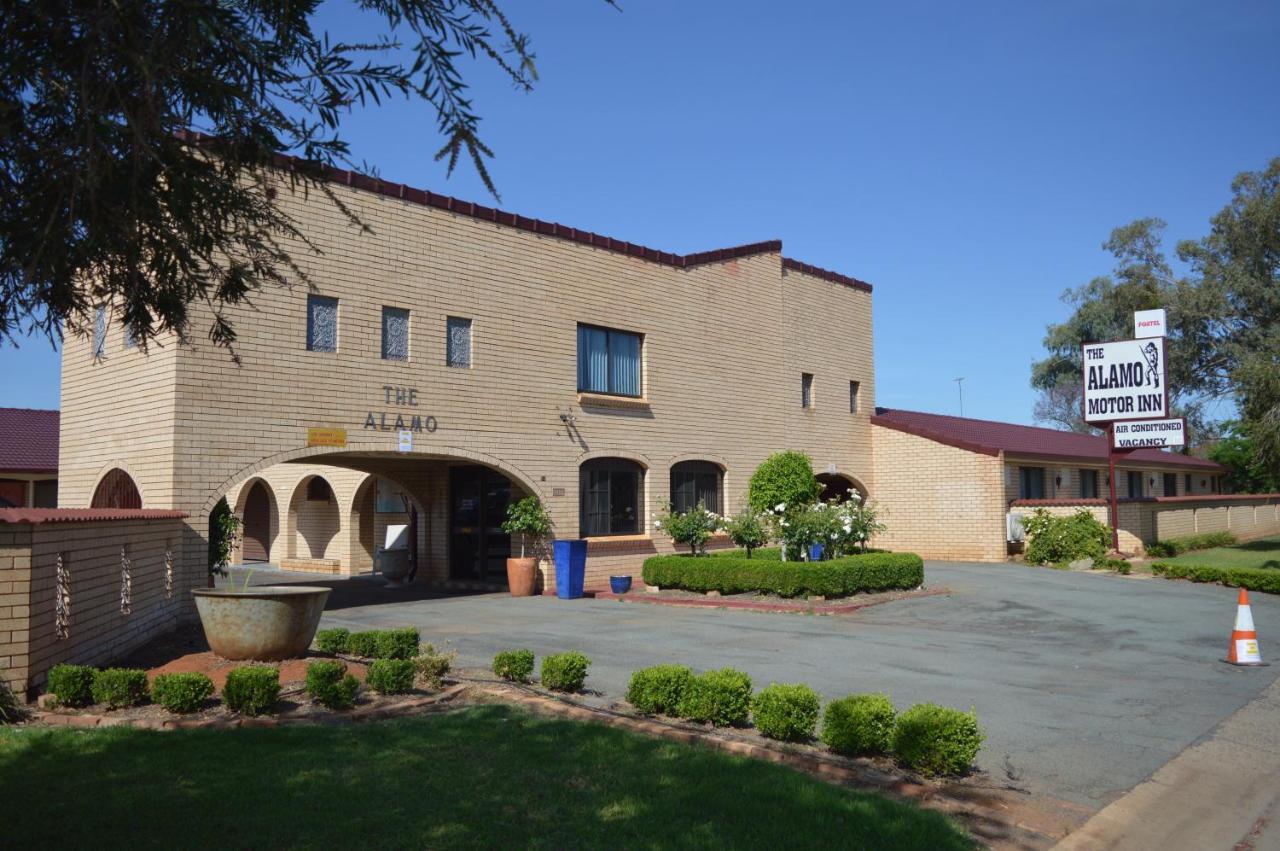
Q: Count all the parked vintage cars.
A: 0